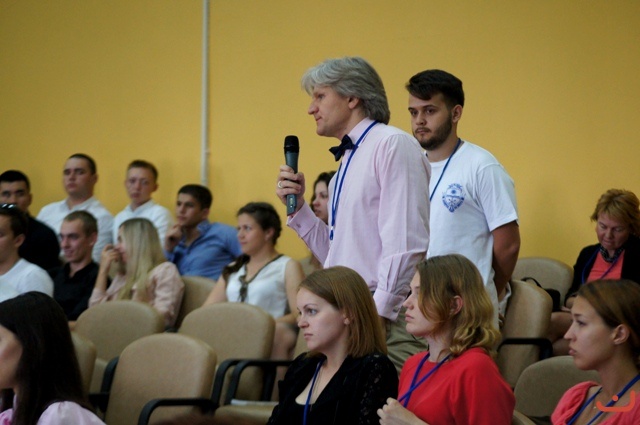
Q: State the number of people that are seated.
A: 14